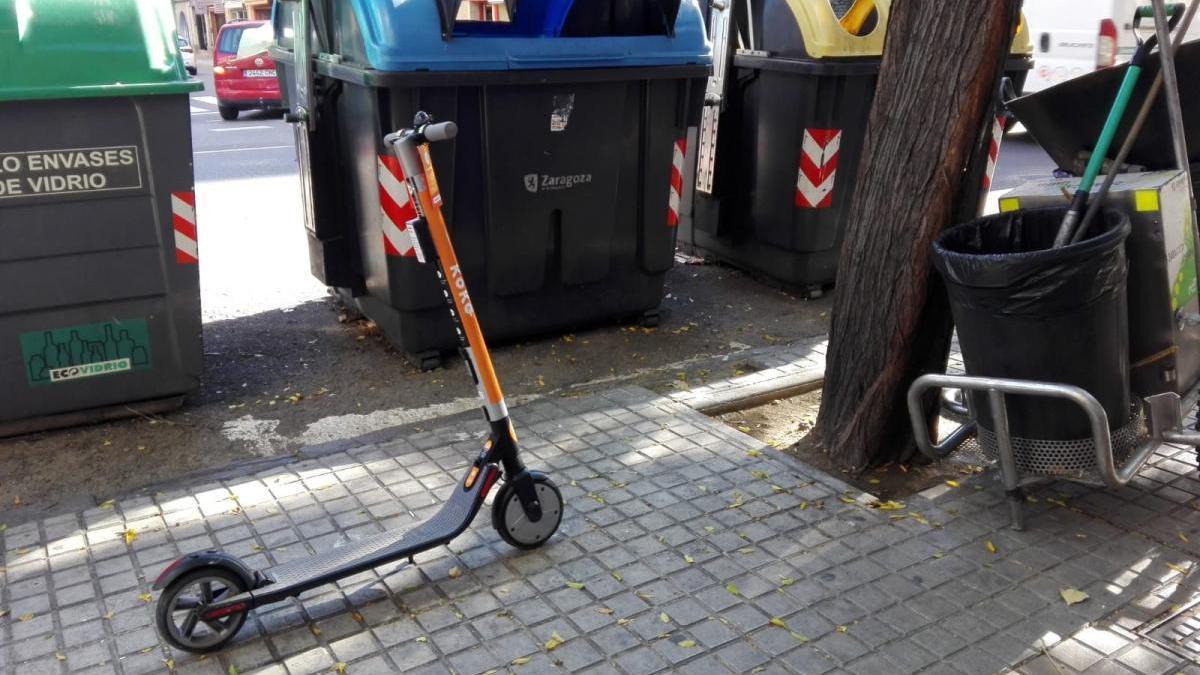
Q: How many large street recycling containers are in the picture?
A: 3